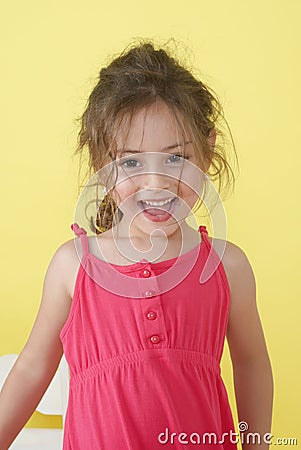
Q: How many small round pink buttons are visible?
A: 4